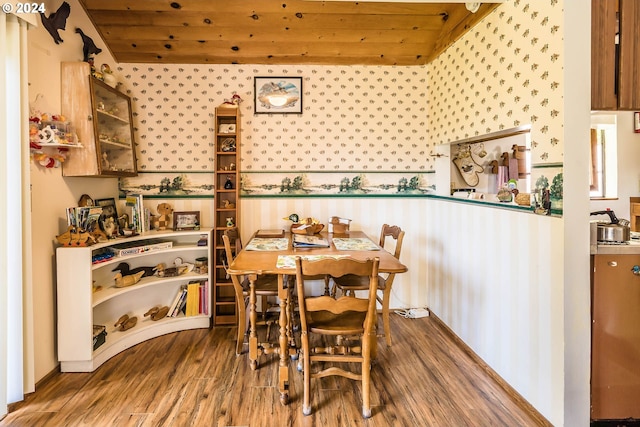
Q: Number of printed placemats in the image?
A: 3